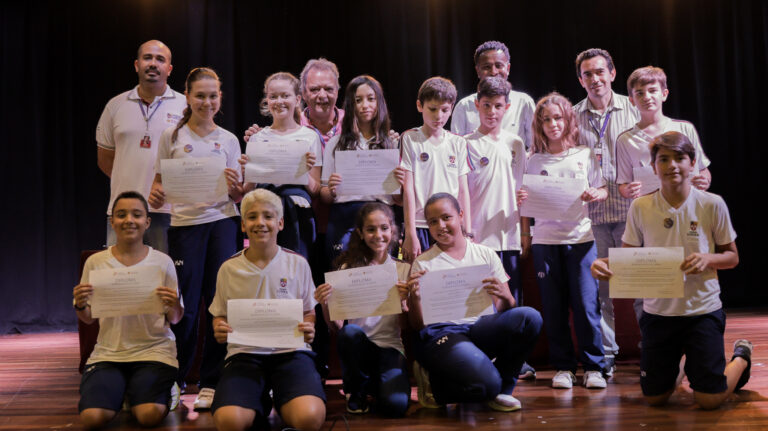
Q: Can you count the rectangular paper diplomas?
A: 10